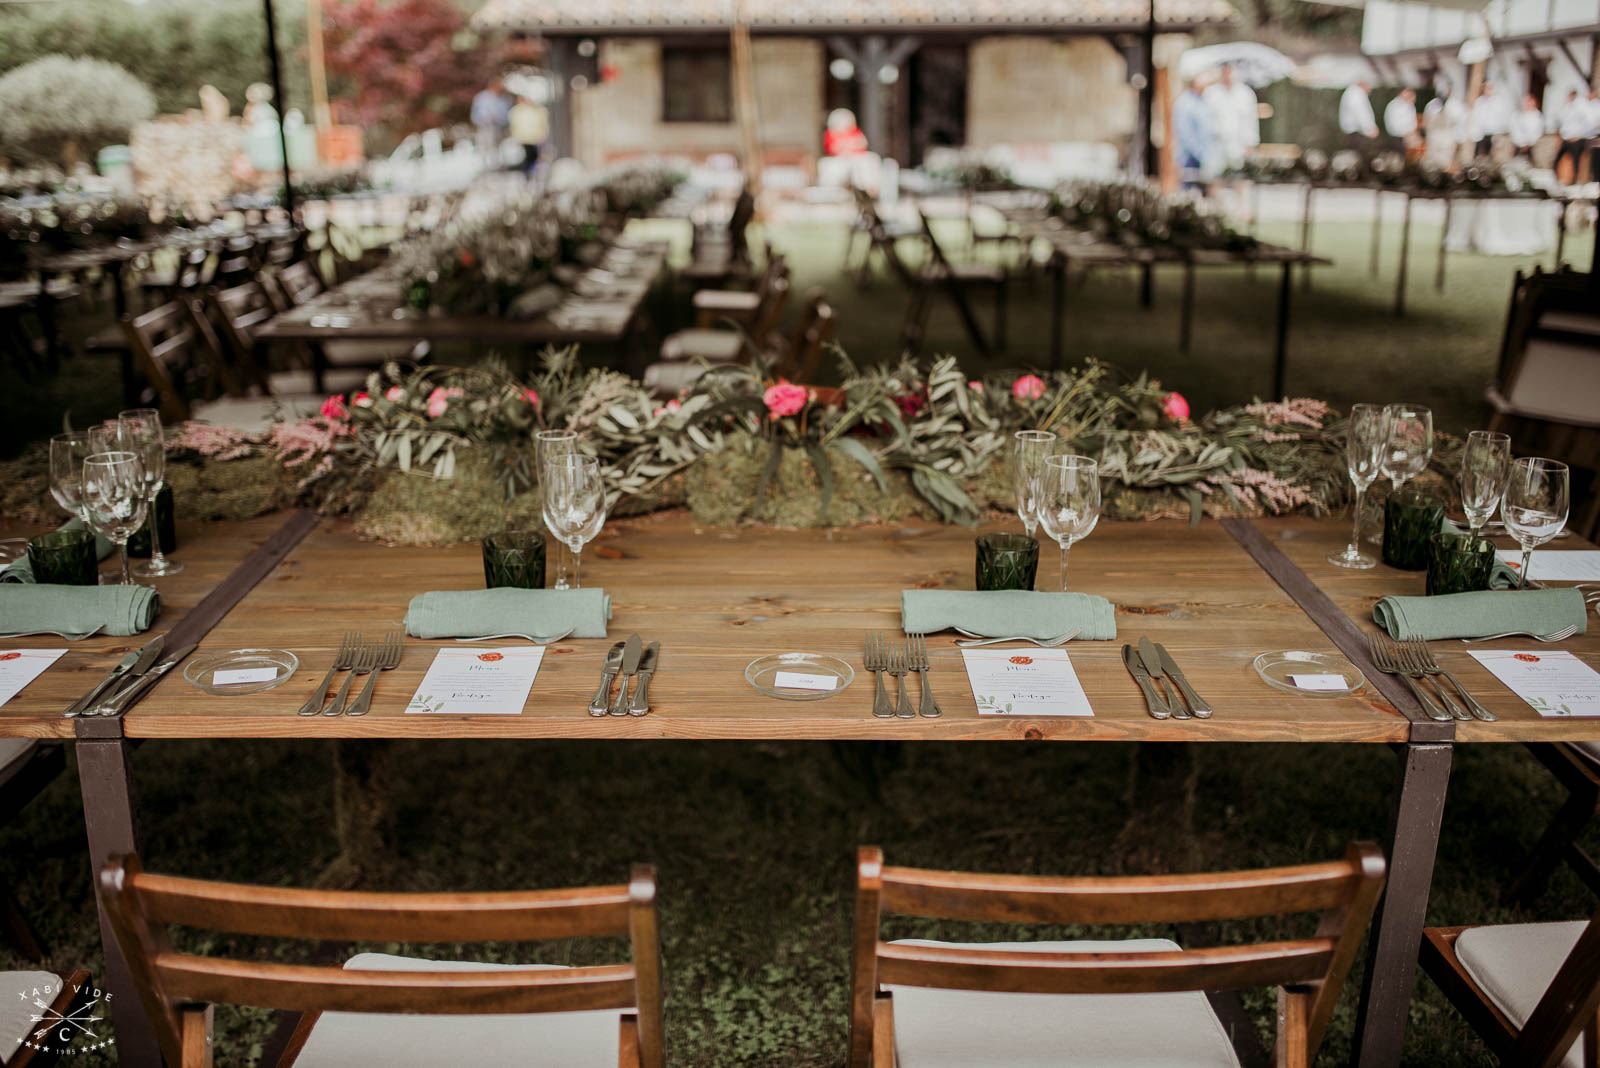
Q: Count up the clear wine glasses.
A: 12